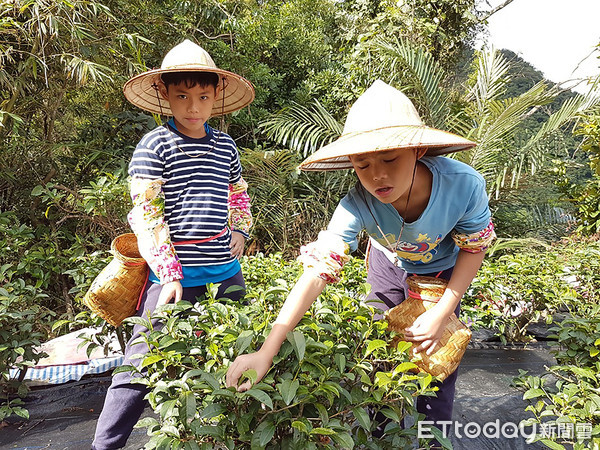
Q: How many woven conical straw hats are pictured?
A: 2